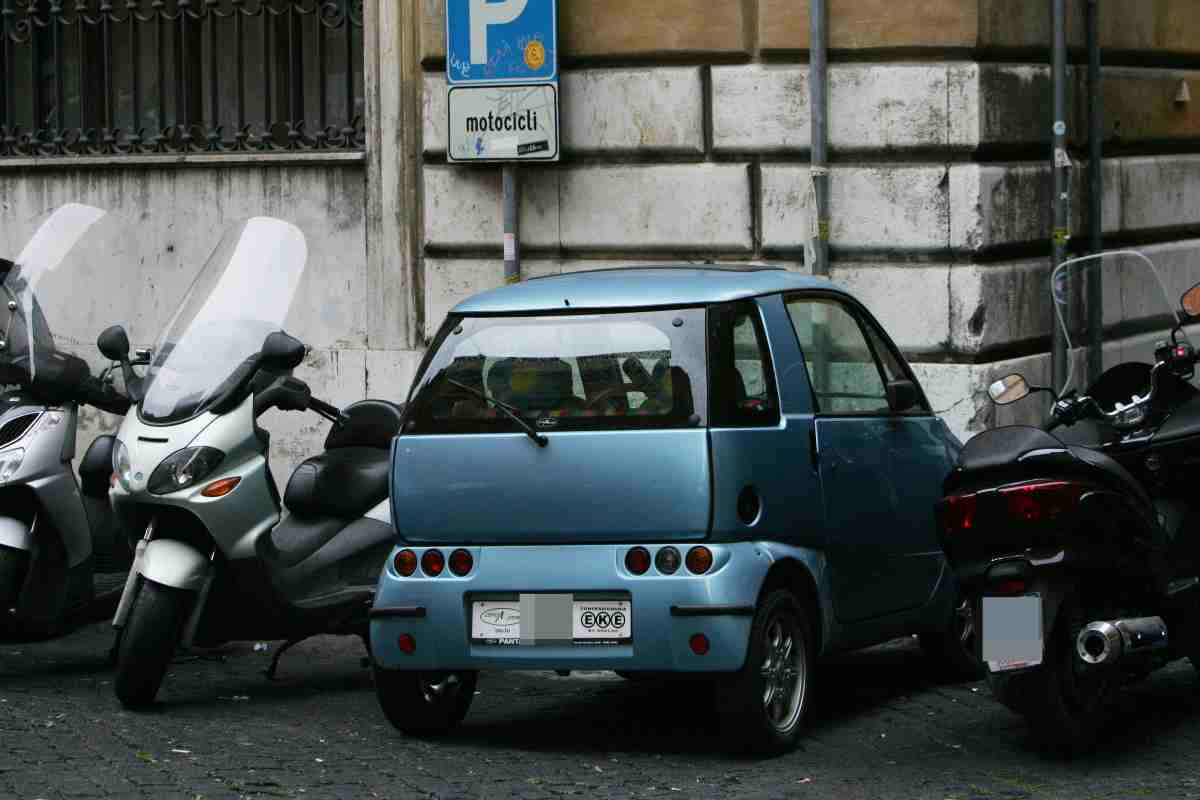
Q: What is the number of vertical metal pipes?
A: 4